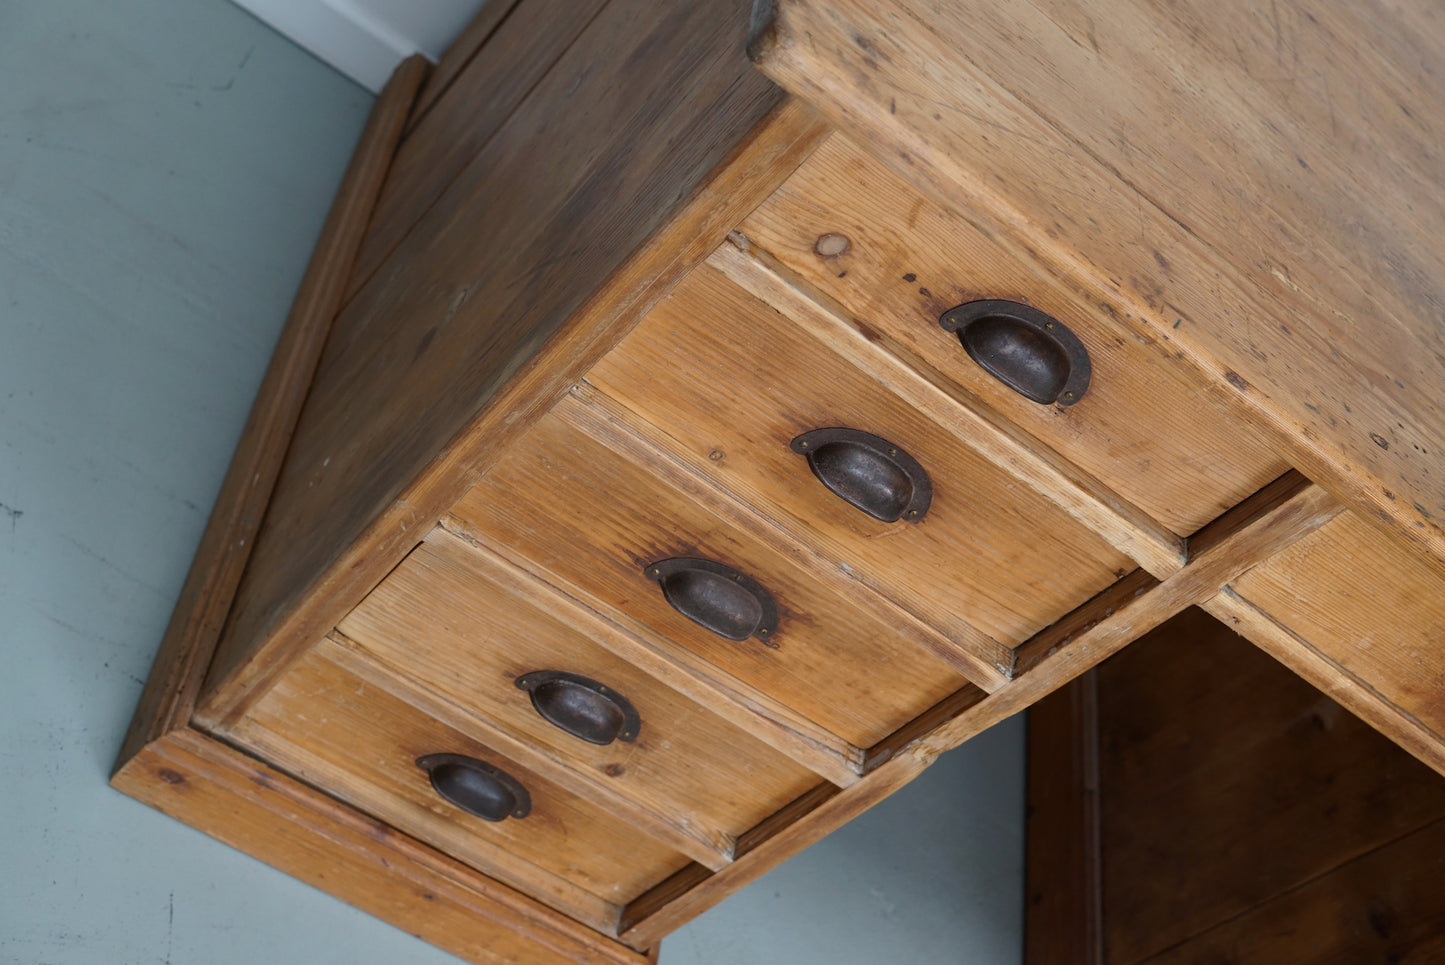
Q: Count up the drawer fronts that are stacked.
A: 5